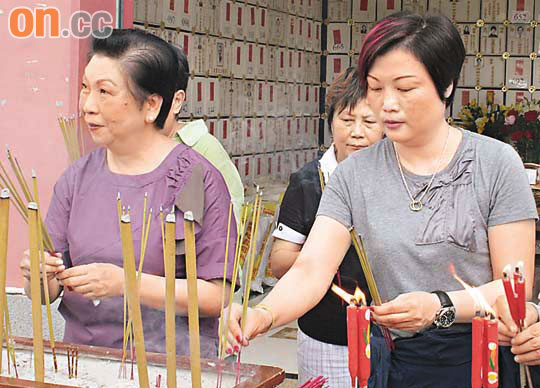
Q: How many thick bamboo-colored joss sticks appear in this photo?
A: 5